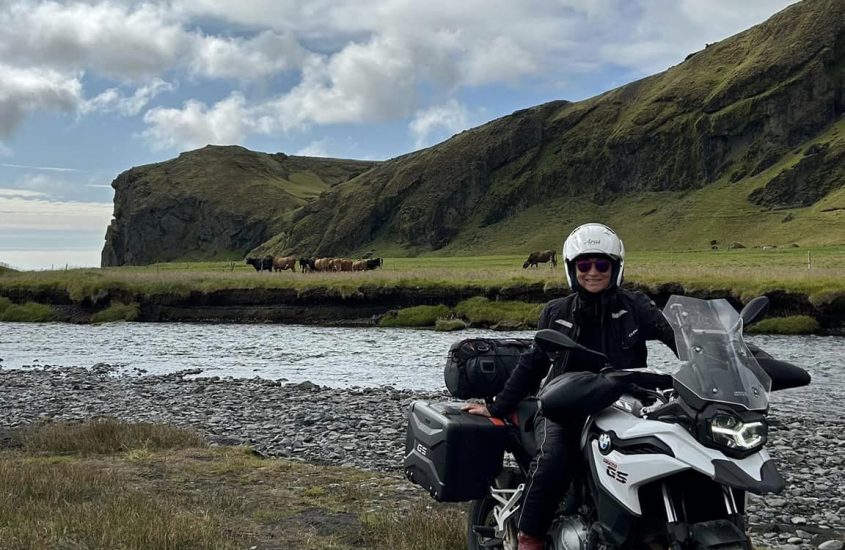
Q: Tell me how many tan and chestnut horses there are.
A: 0